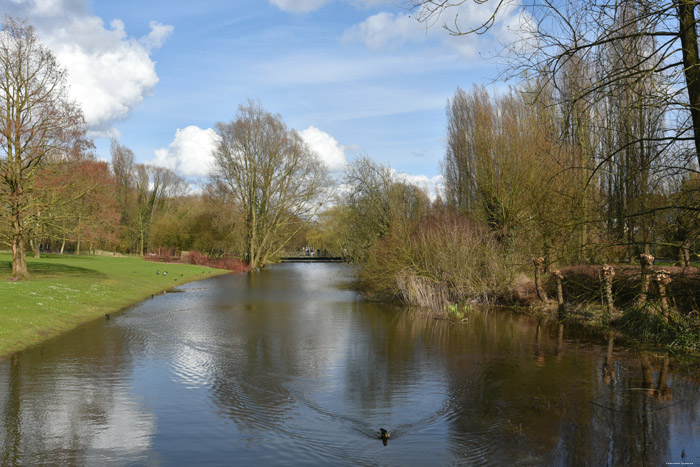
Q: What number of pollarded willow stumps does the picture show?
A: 5